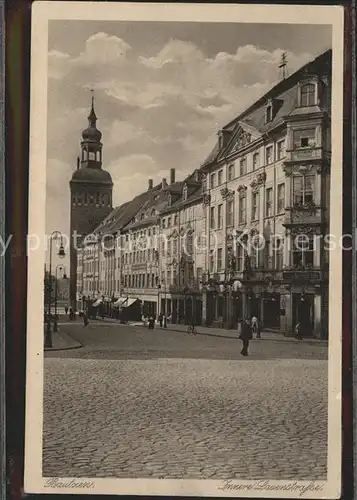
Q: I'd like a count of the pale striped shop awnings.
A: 3